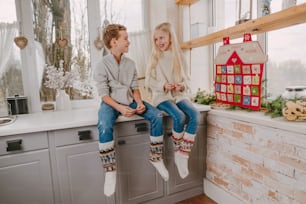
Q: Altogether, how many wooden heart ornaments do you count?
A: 3